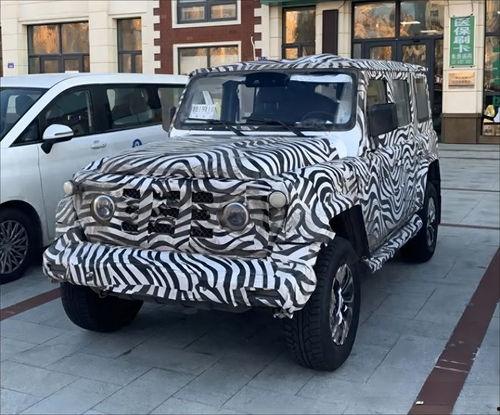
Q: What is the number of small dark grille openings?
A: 9